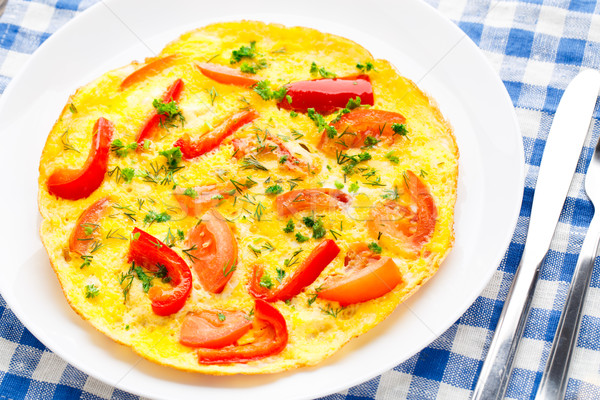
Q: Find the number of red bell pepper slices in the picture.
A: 7